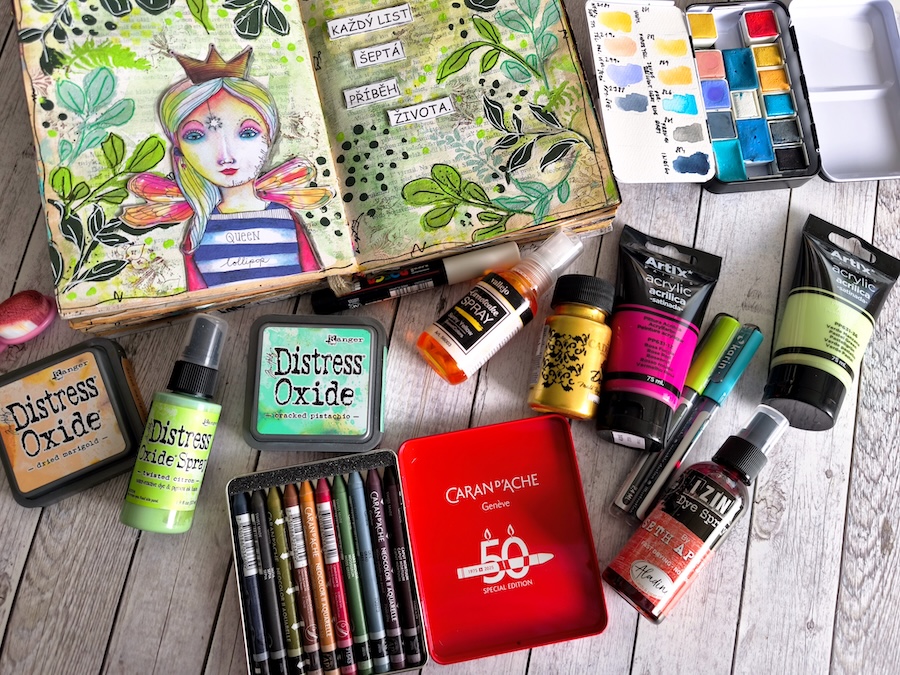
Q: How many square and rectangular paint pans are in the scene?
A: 14